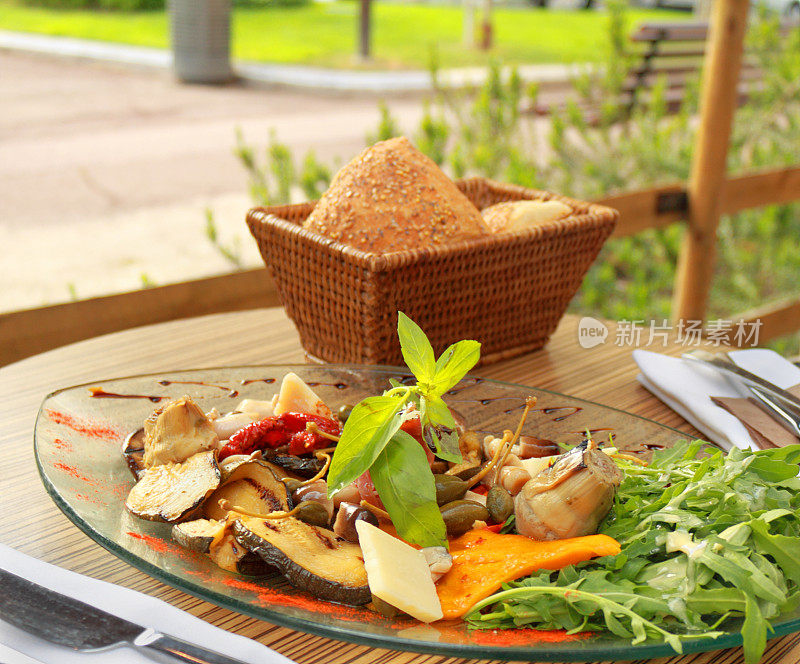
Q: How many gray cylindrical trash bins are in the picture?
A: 1